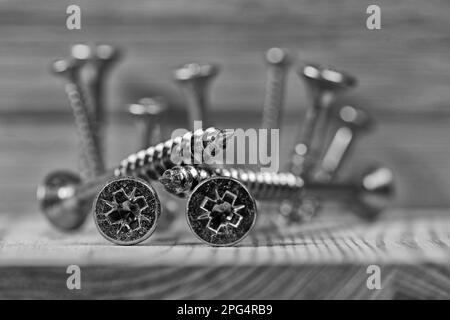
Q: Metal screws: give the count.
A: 11